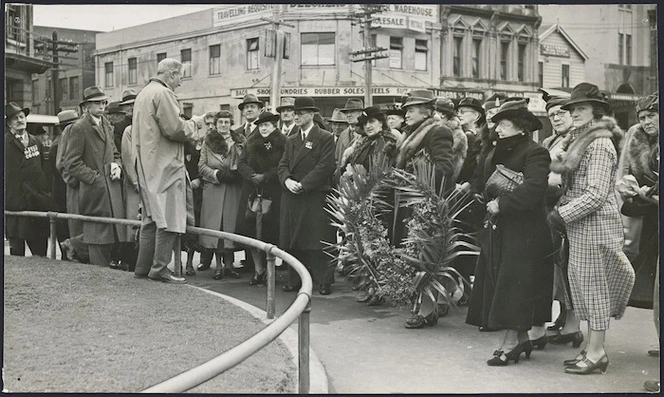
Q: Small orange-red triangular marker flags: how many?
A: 0